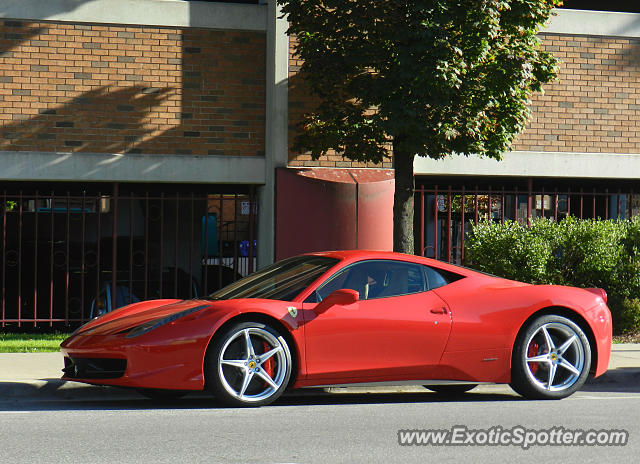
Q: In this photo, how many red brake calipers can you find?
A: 2